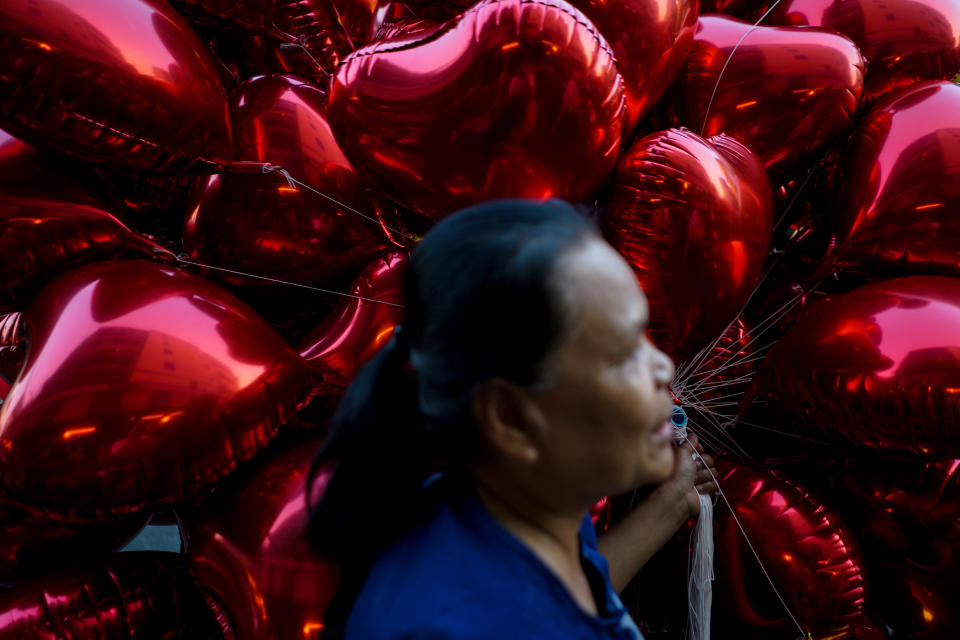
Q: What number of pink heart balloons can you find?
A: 0